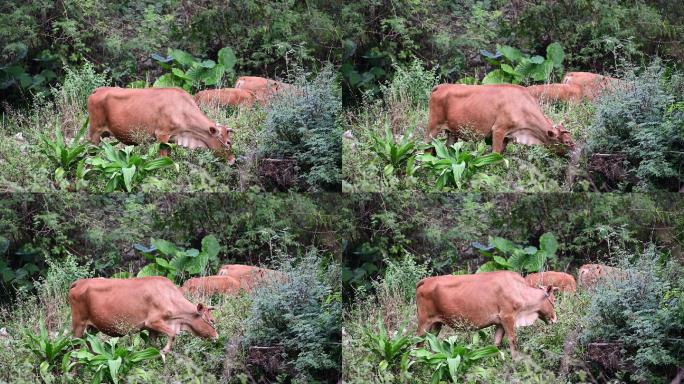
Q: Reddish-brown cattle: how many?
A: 12